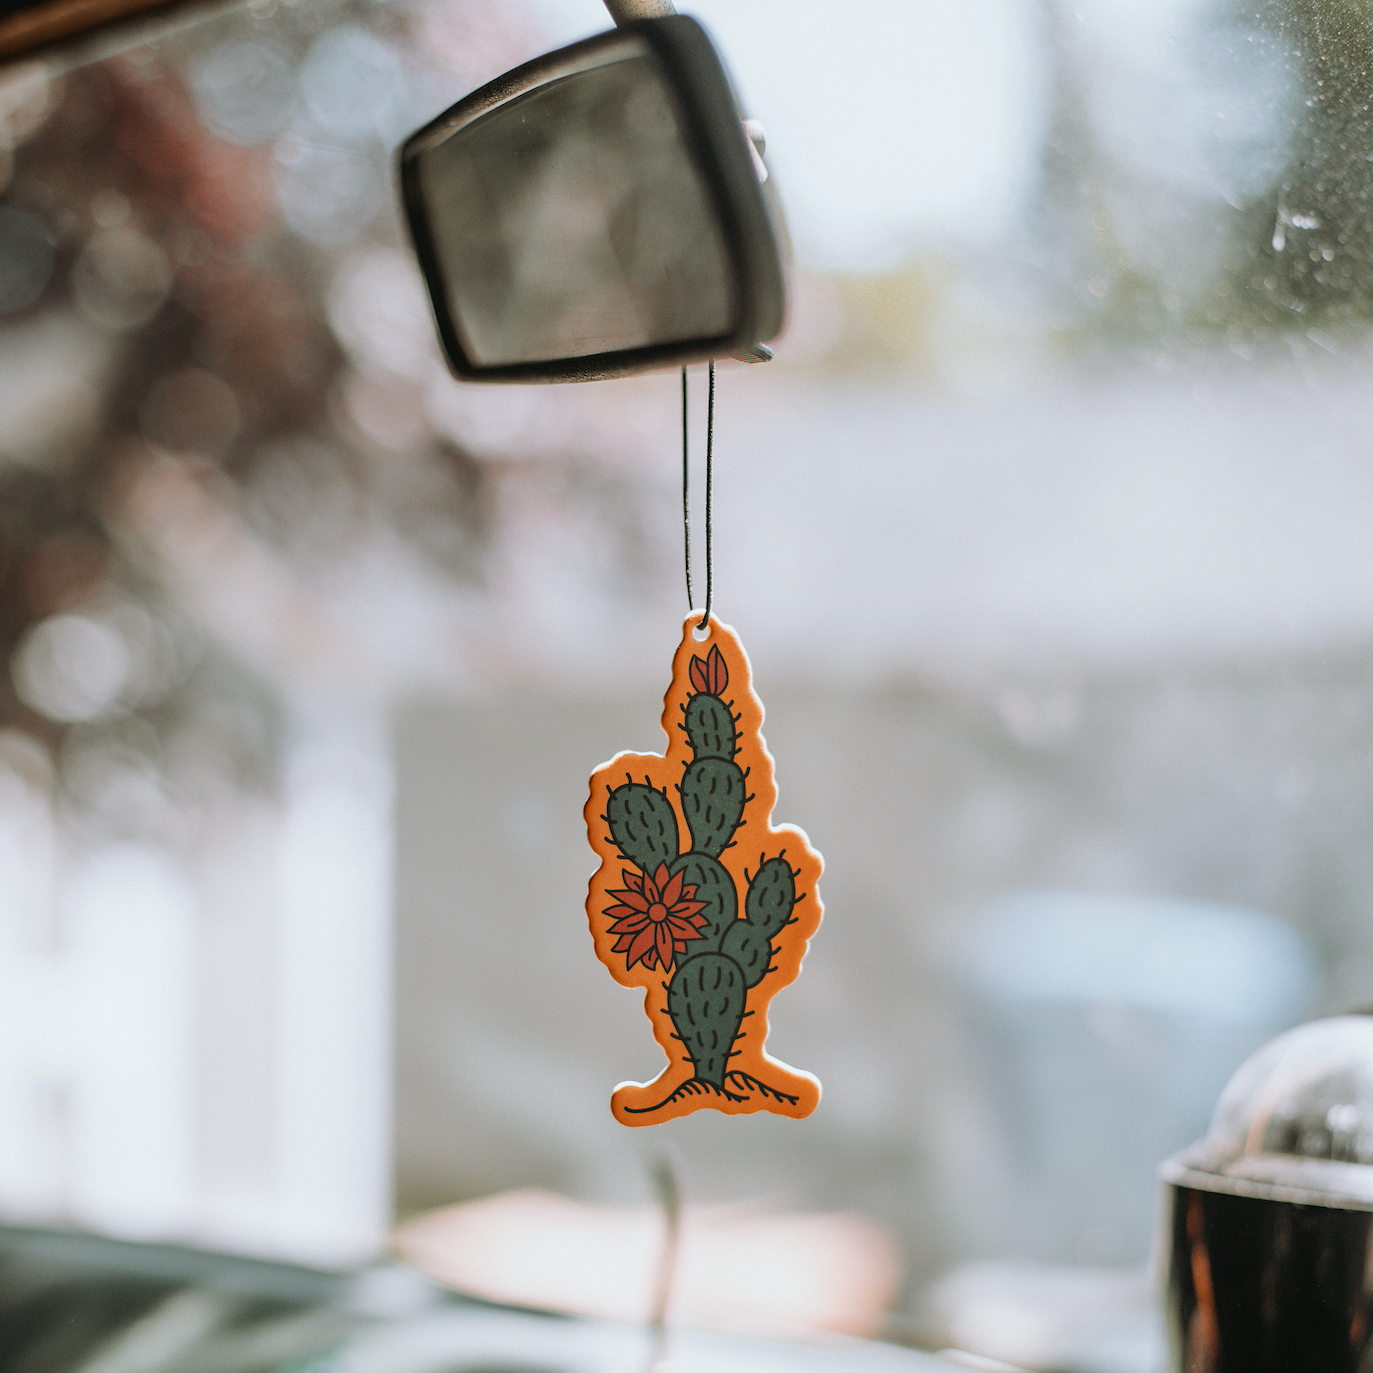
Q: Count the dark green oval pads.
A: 7